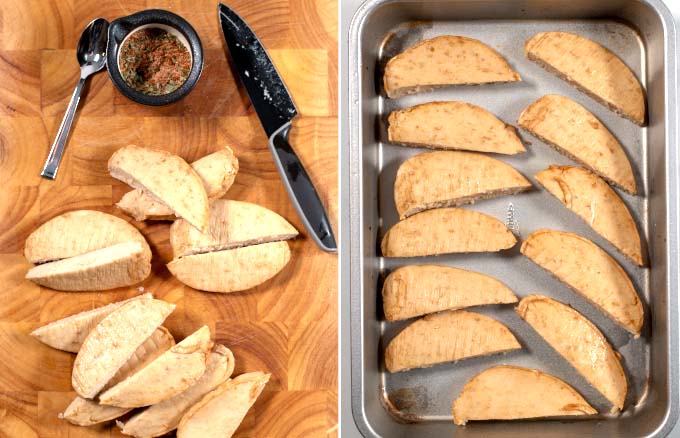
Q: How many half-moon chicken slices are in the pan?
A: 12